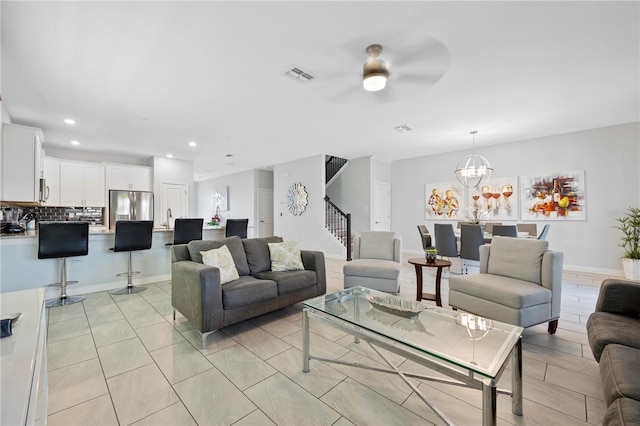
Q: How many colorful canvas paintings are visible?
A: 3